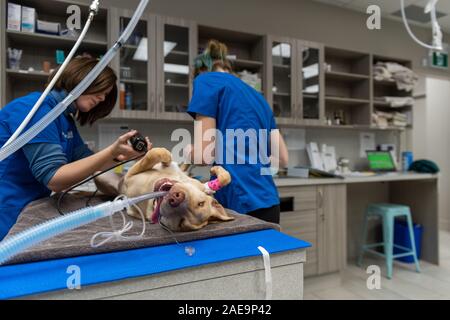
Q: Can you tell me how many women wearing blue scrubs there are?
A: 2